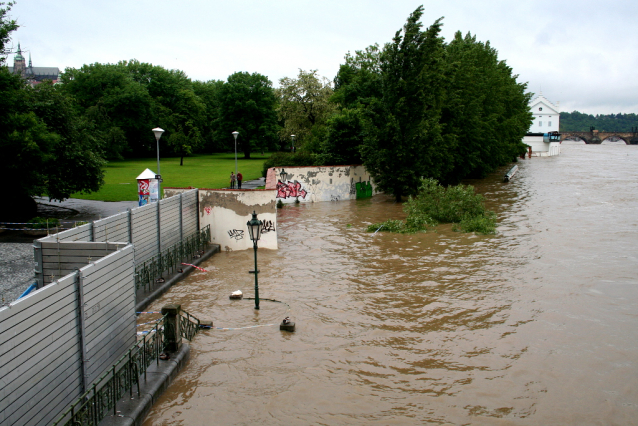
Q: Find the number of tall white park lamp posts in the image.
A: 3